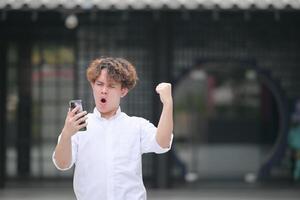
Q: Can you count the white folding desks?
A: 0